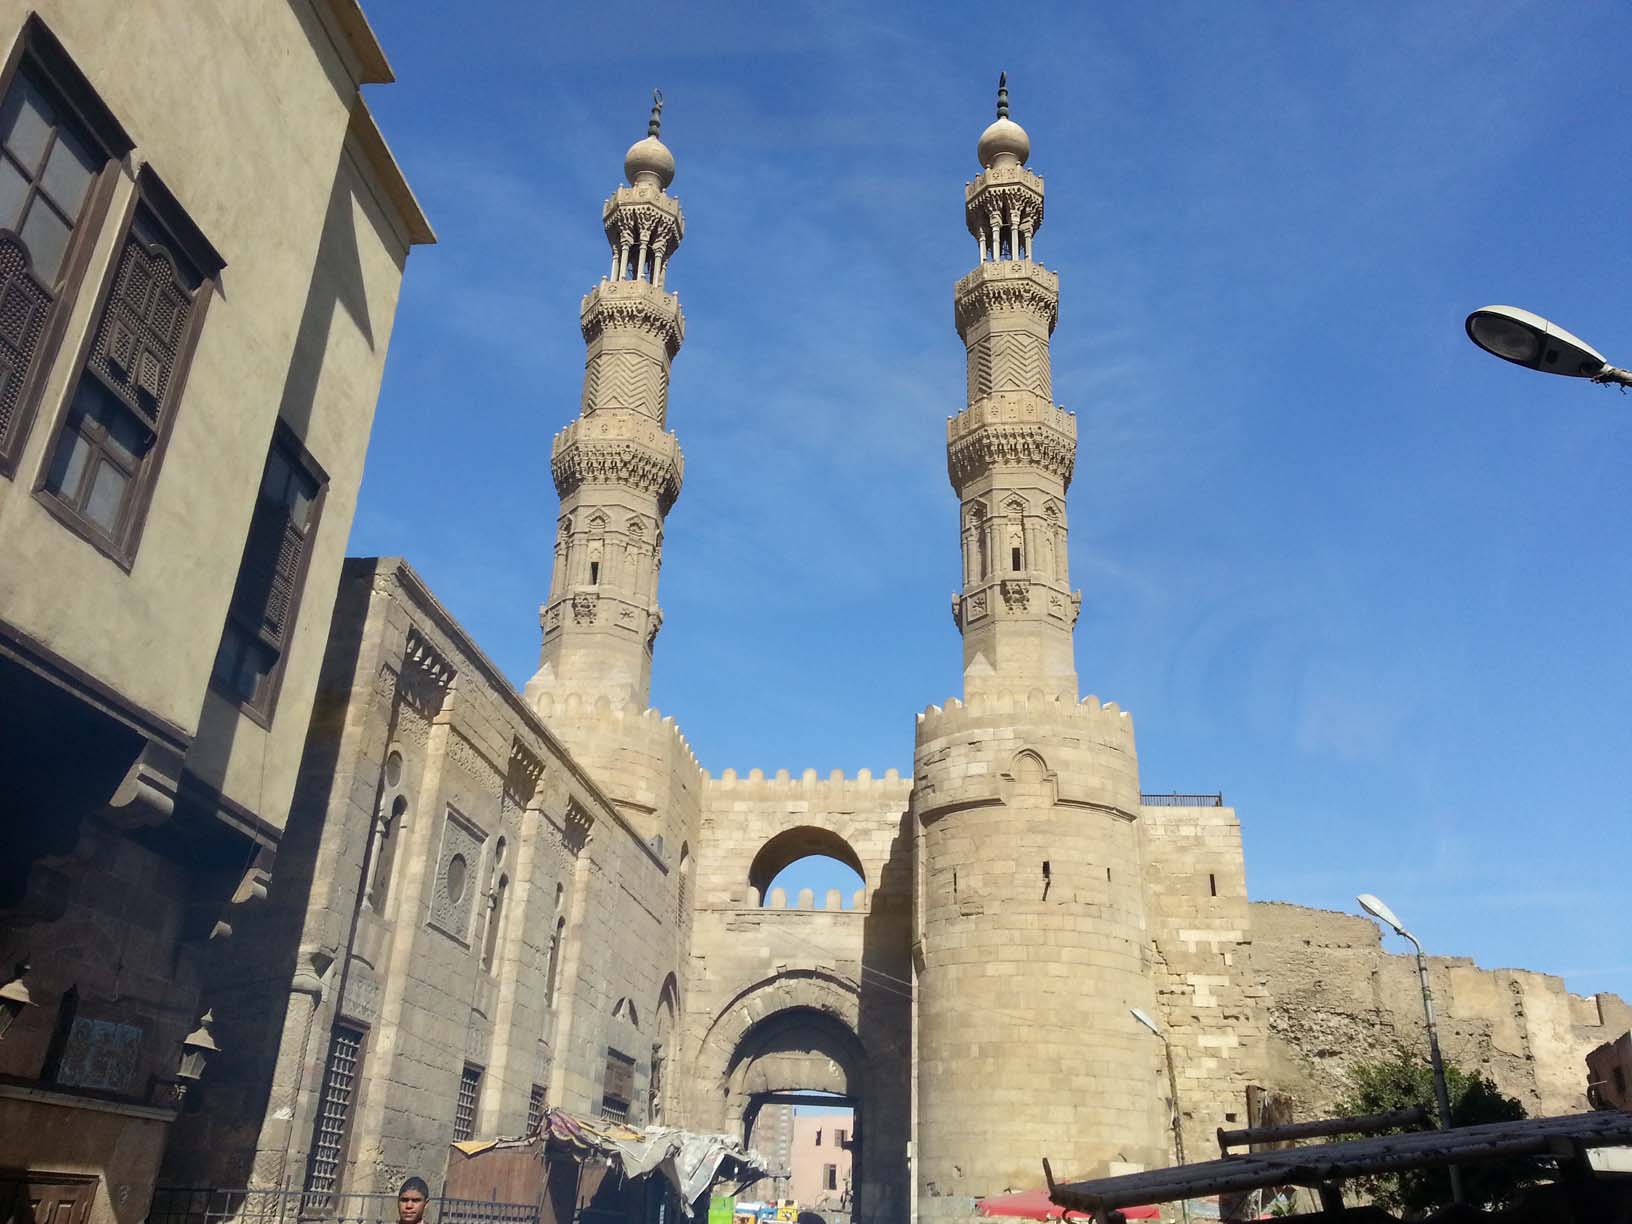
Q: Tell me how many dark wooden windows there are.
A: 3